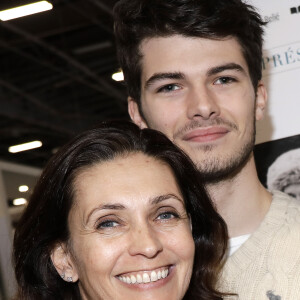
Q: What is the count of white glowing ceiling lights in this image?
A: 5